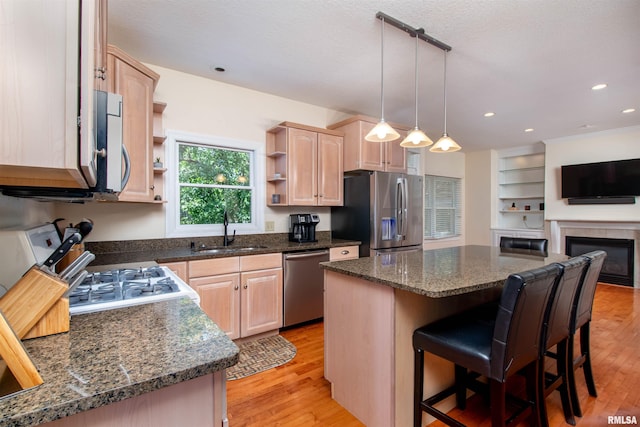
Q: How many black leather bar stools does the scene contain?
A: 4